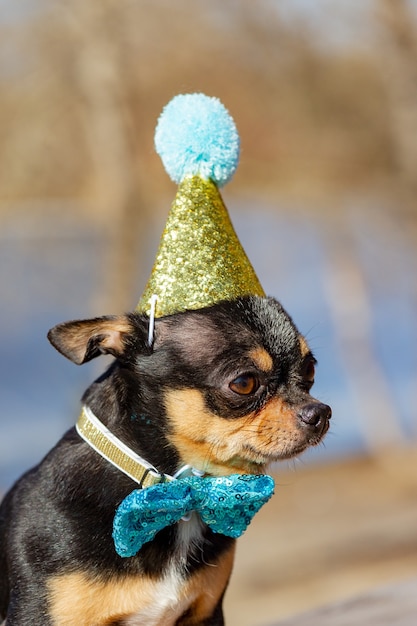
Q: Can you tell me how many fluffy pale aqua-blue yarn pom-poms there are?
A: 1